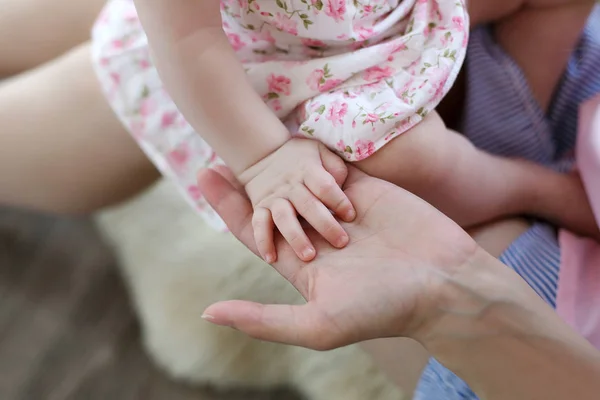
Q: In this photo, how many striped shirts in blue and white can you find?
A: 1